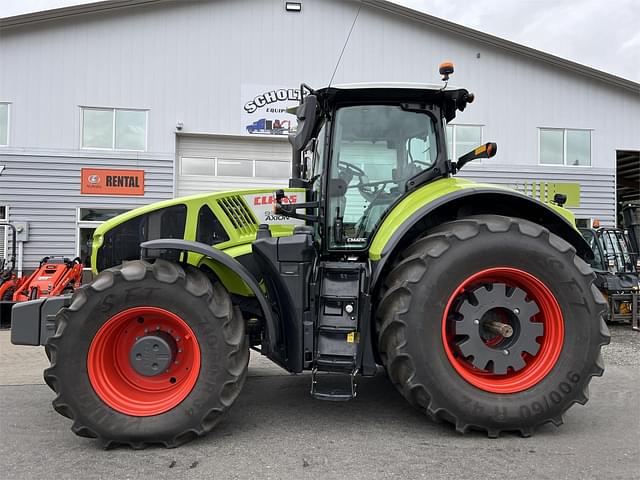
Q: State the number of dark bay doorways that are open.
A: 1